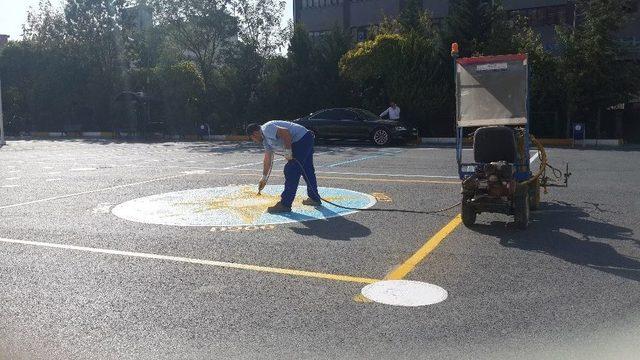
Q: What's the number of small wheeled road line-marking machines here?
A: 1